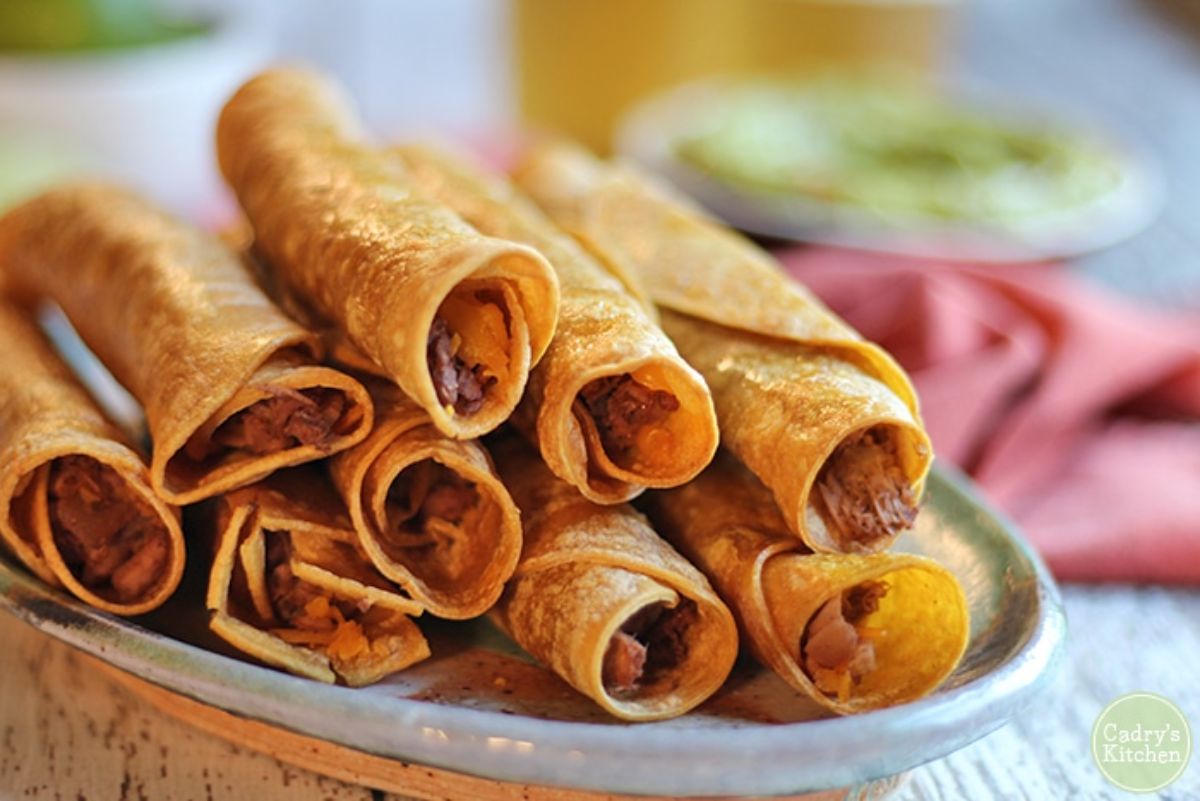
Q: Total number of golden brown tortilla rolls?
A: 9